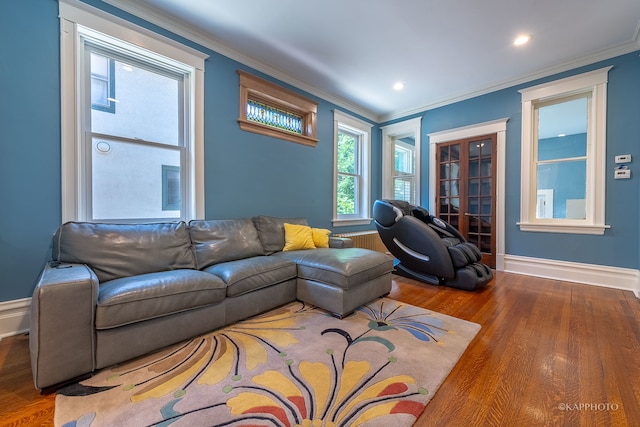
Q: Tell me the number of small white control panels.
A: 2